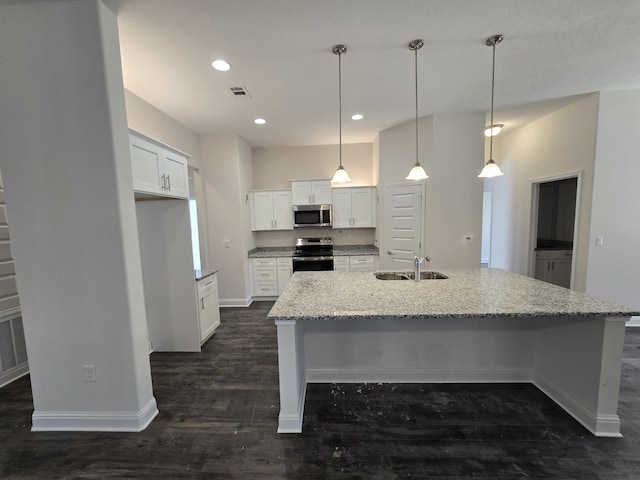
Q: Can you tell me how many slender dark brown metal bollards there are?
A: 0